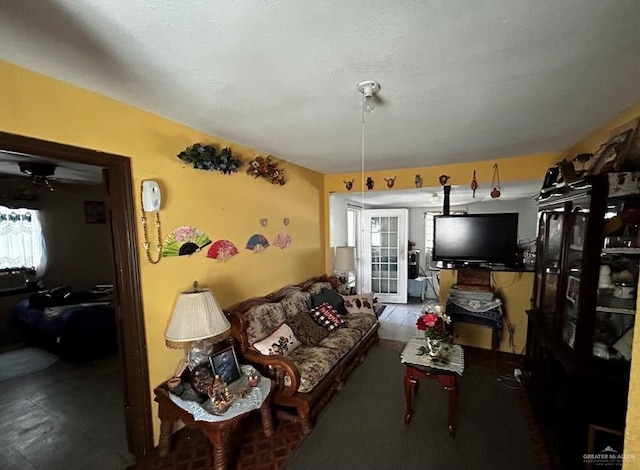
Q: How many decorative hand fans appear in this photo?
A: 4